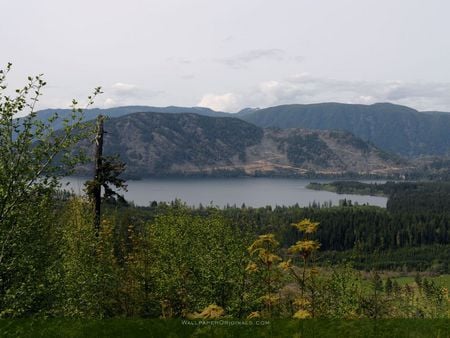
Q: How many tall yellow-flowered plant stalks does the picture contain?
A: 2